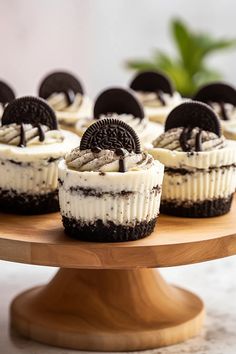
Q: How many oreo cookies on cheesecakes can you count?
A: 8